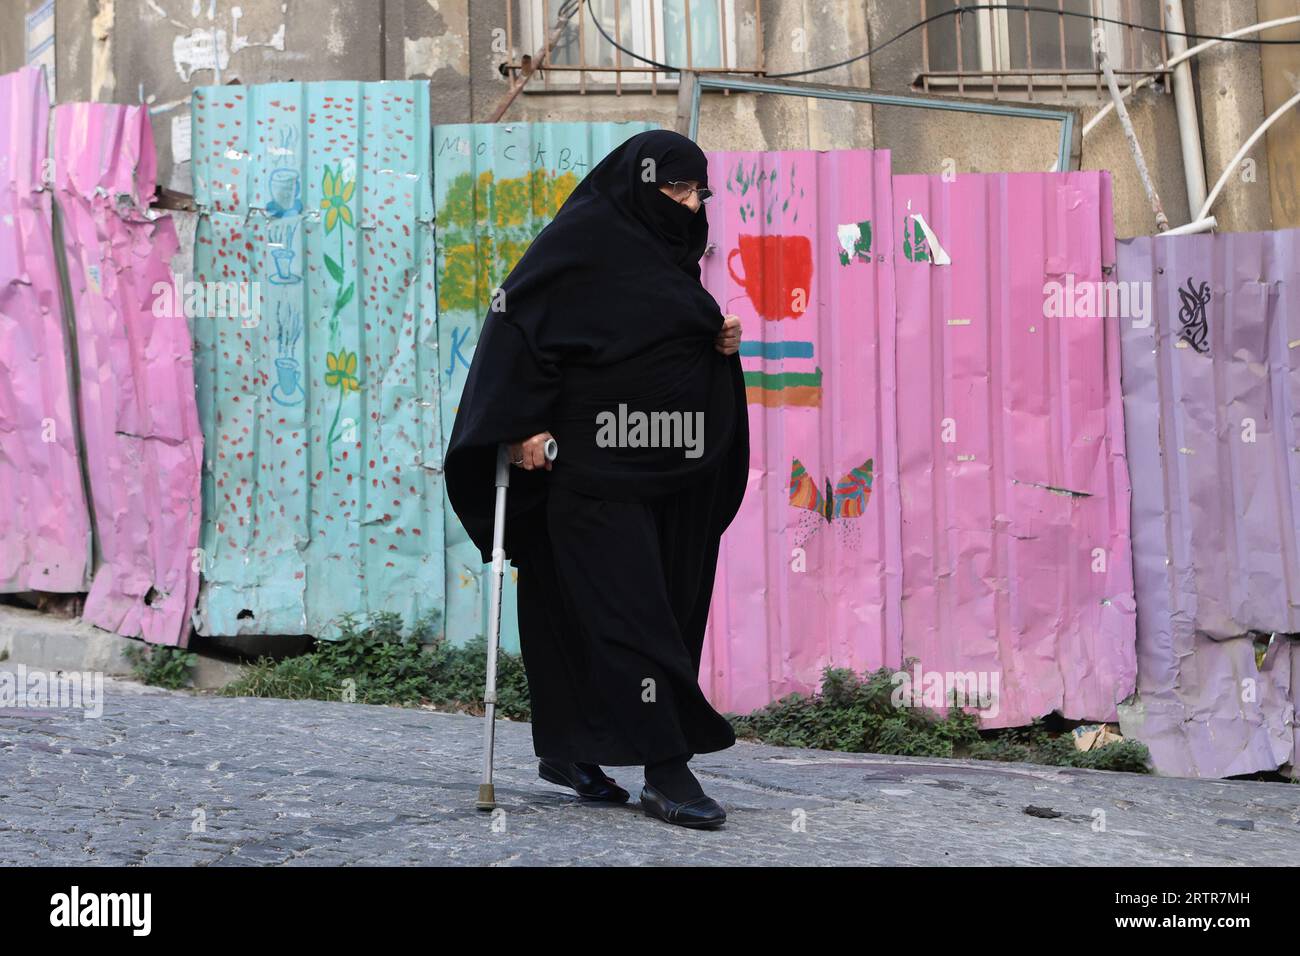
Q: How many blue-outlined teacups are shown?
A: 3